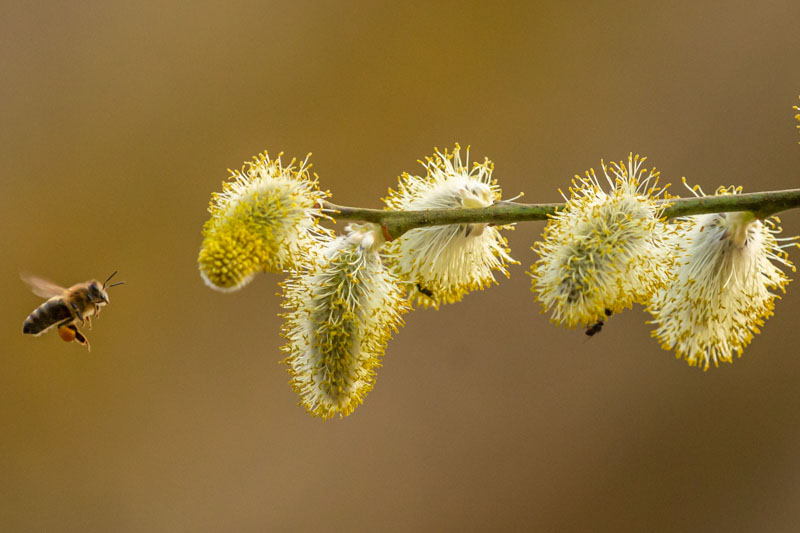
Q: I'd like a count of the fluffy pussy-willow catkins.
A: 5